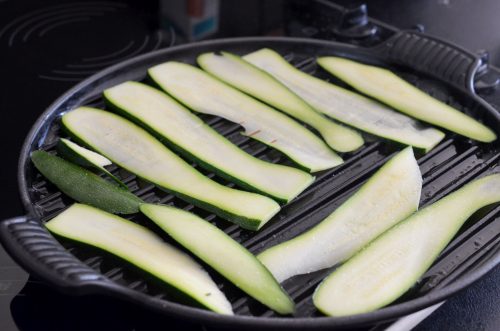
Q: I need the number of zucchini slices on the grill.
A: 12